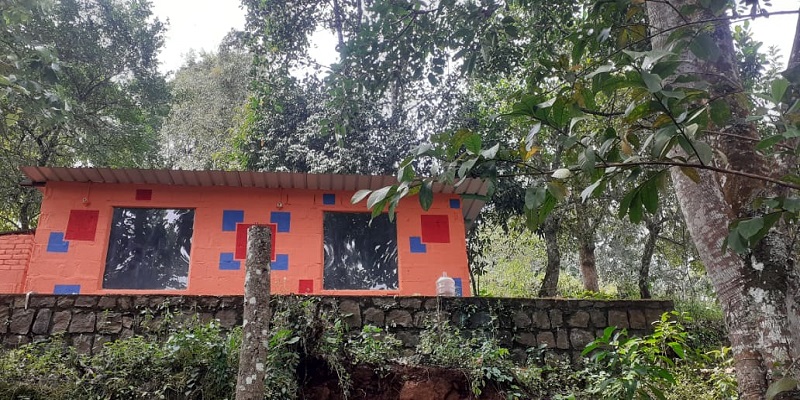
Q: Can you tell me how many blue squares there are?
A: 10